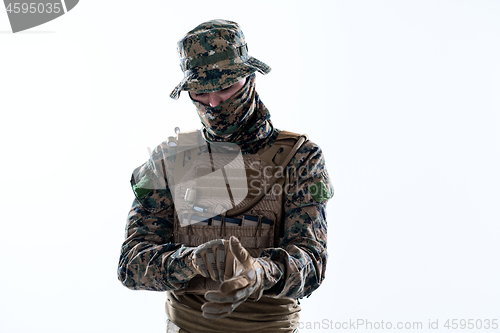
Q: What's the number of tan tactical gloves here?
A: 2